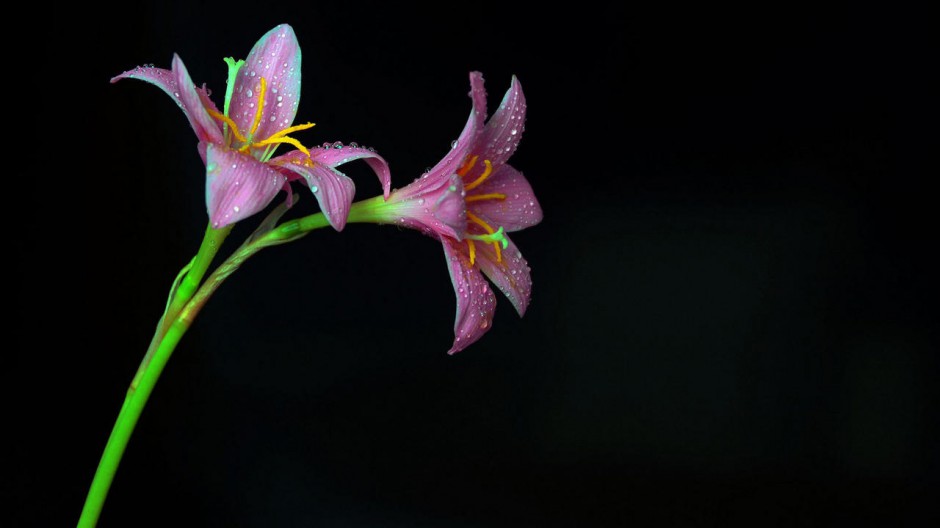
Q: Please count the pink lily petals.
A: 12